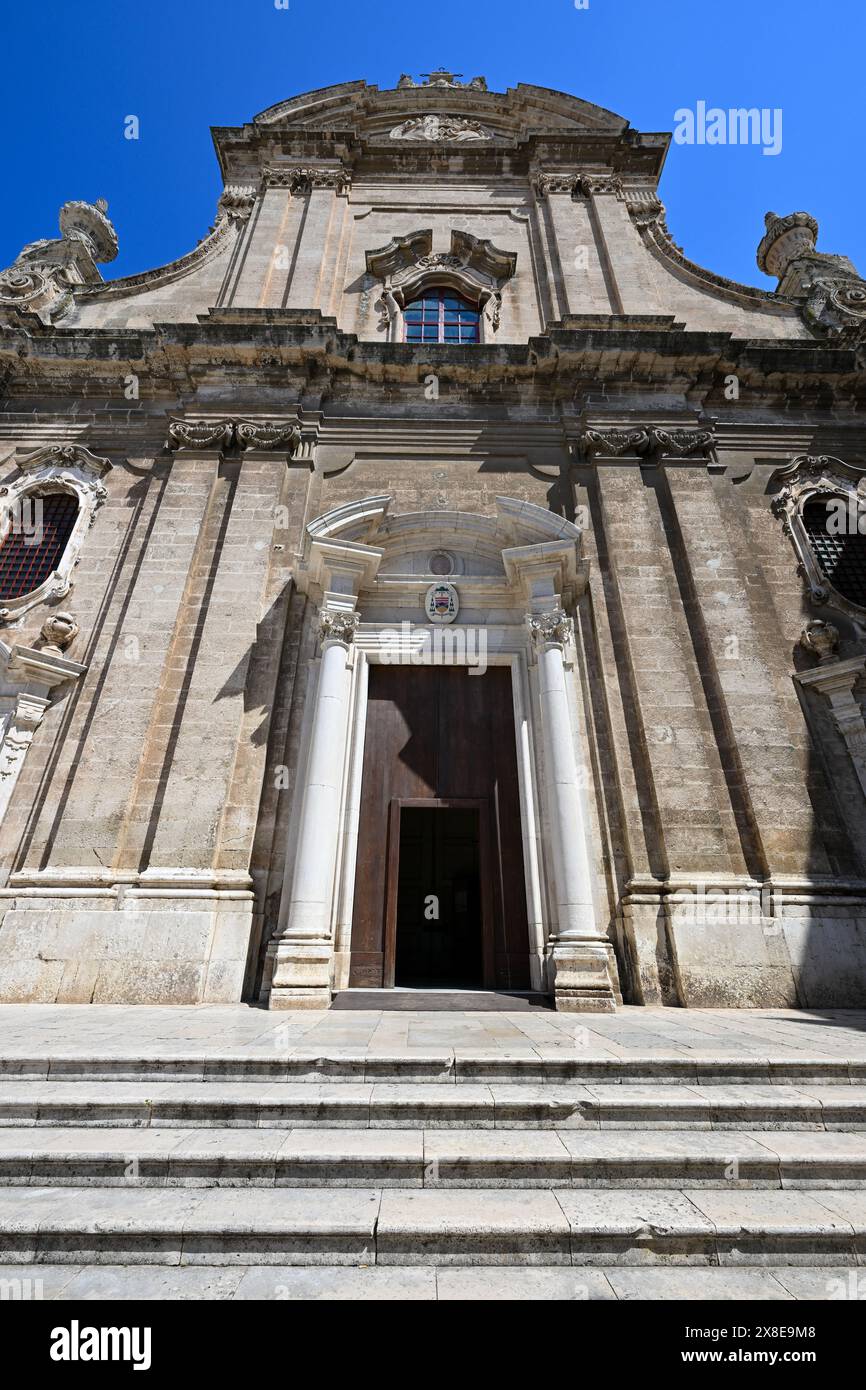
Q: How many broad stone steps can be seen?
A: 4